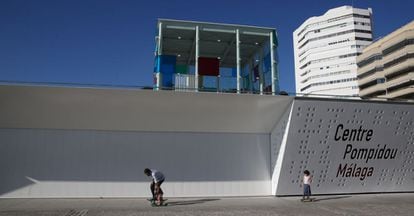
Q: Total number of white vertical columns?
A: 4